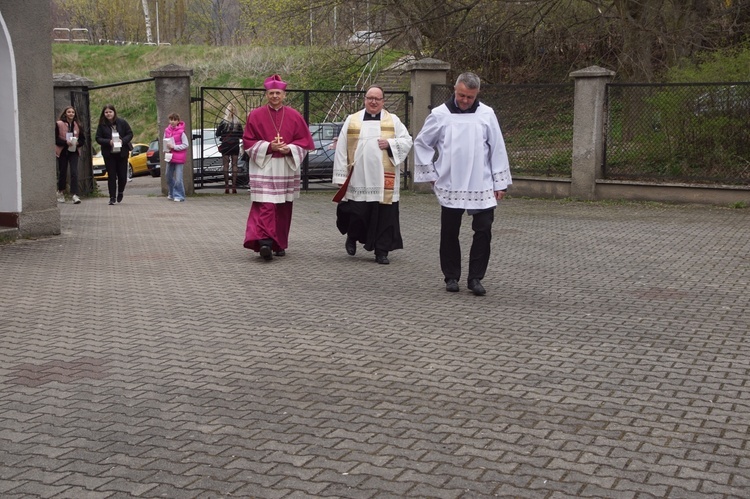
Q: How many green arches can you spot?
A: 0